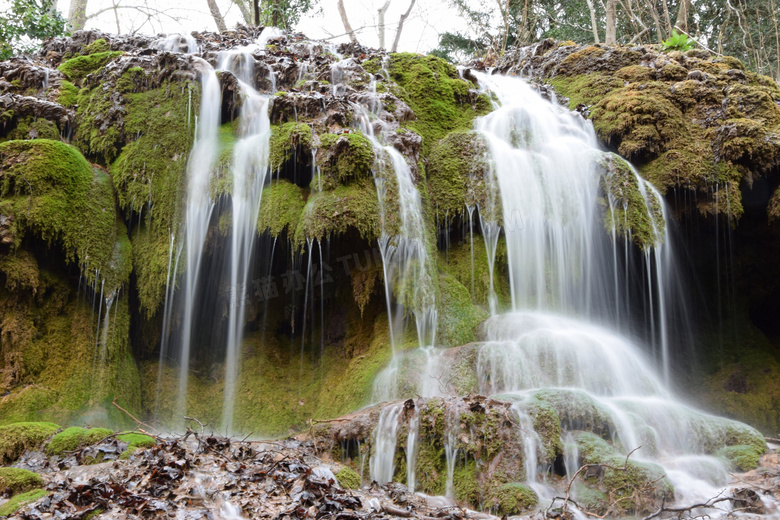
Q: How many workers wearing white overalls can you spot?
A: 0